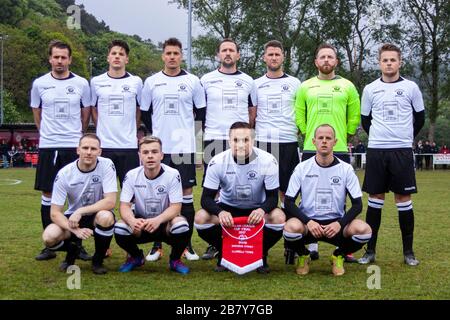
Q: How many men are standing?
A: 7